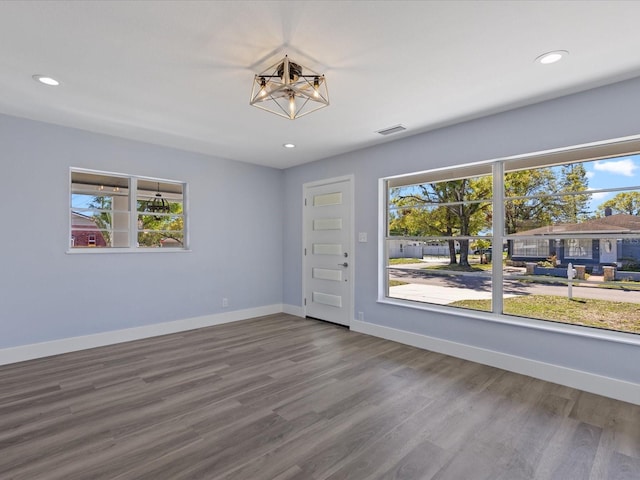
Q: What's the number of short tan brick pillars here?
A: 3